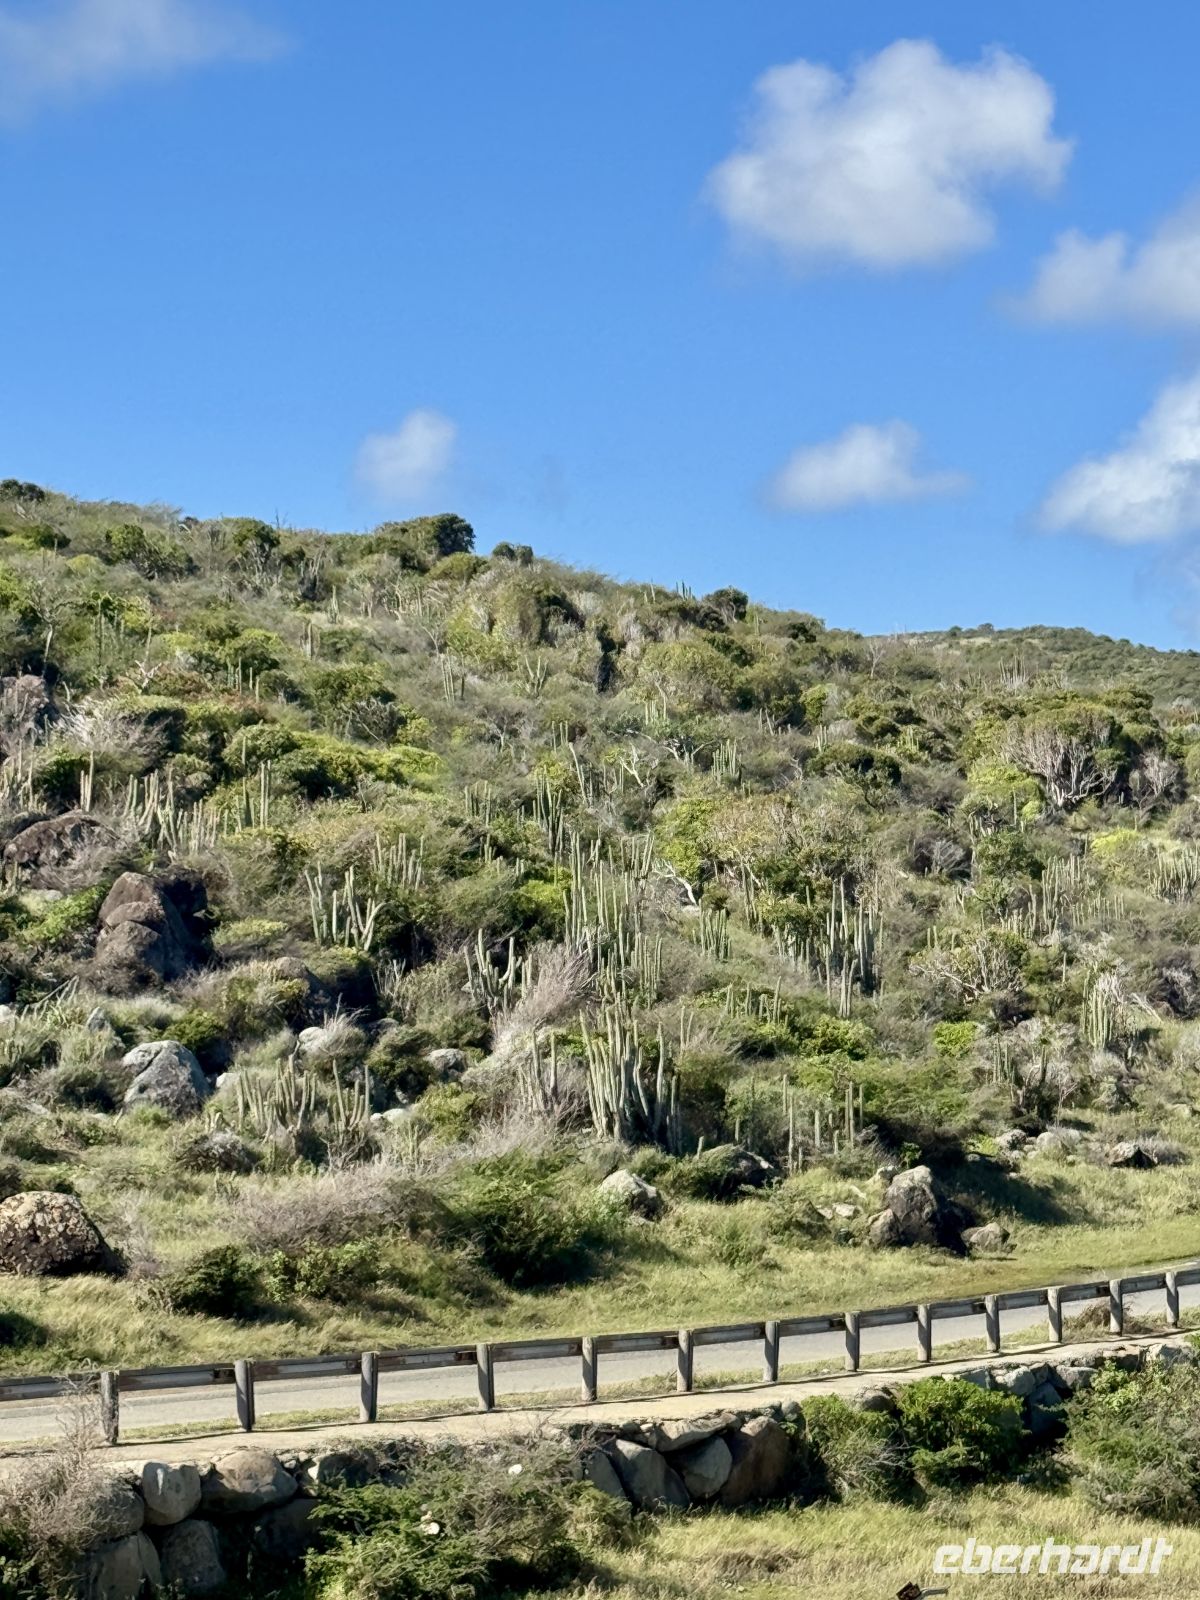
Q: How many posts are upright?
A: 13